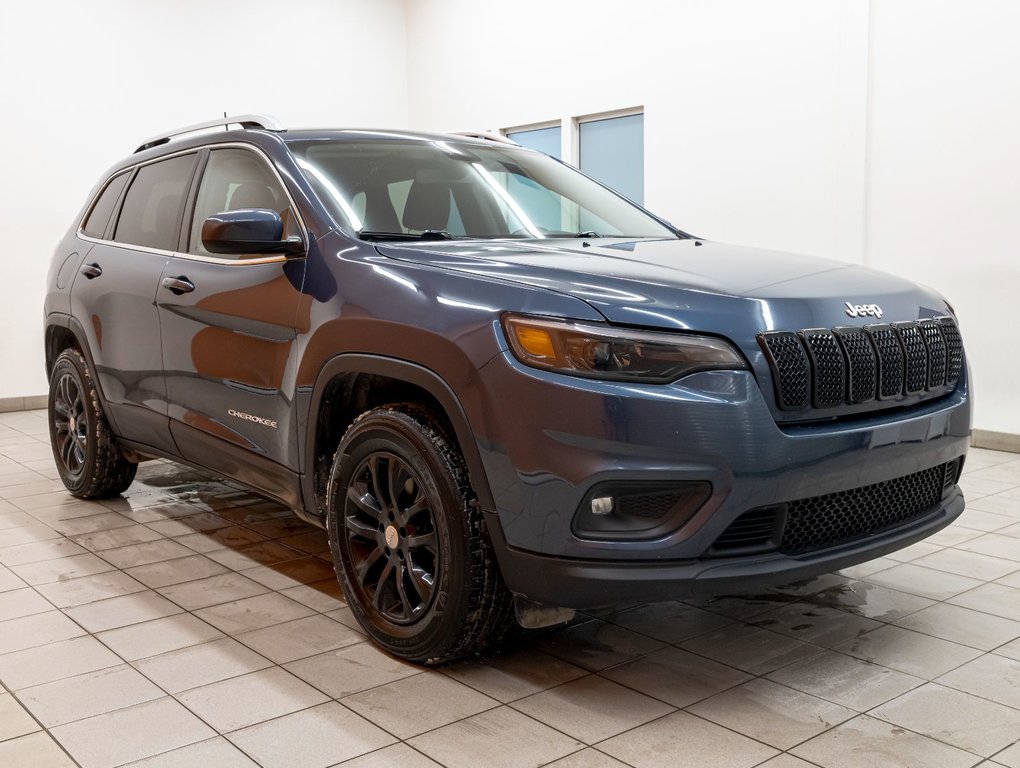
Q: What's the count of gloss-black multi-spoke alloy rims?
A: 2